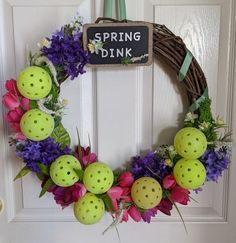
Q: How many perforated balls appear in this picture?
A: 8